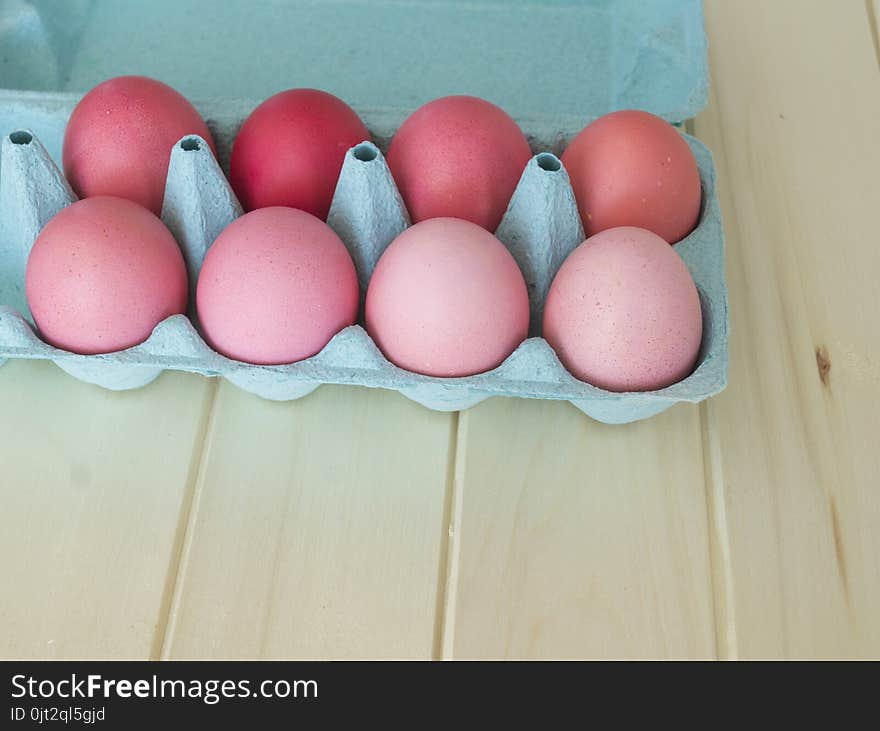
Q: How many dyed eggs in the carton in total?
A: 8